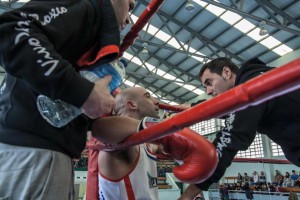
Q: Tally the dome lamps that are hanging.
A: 3